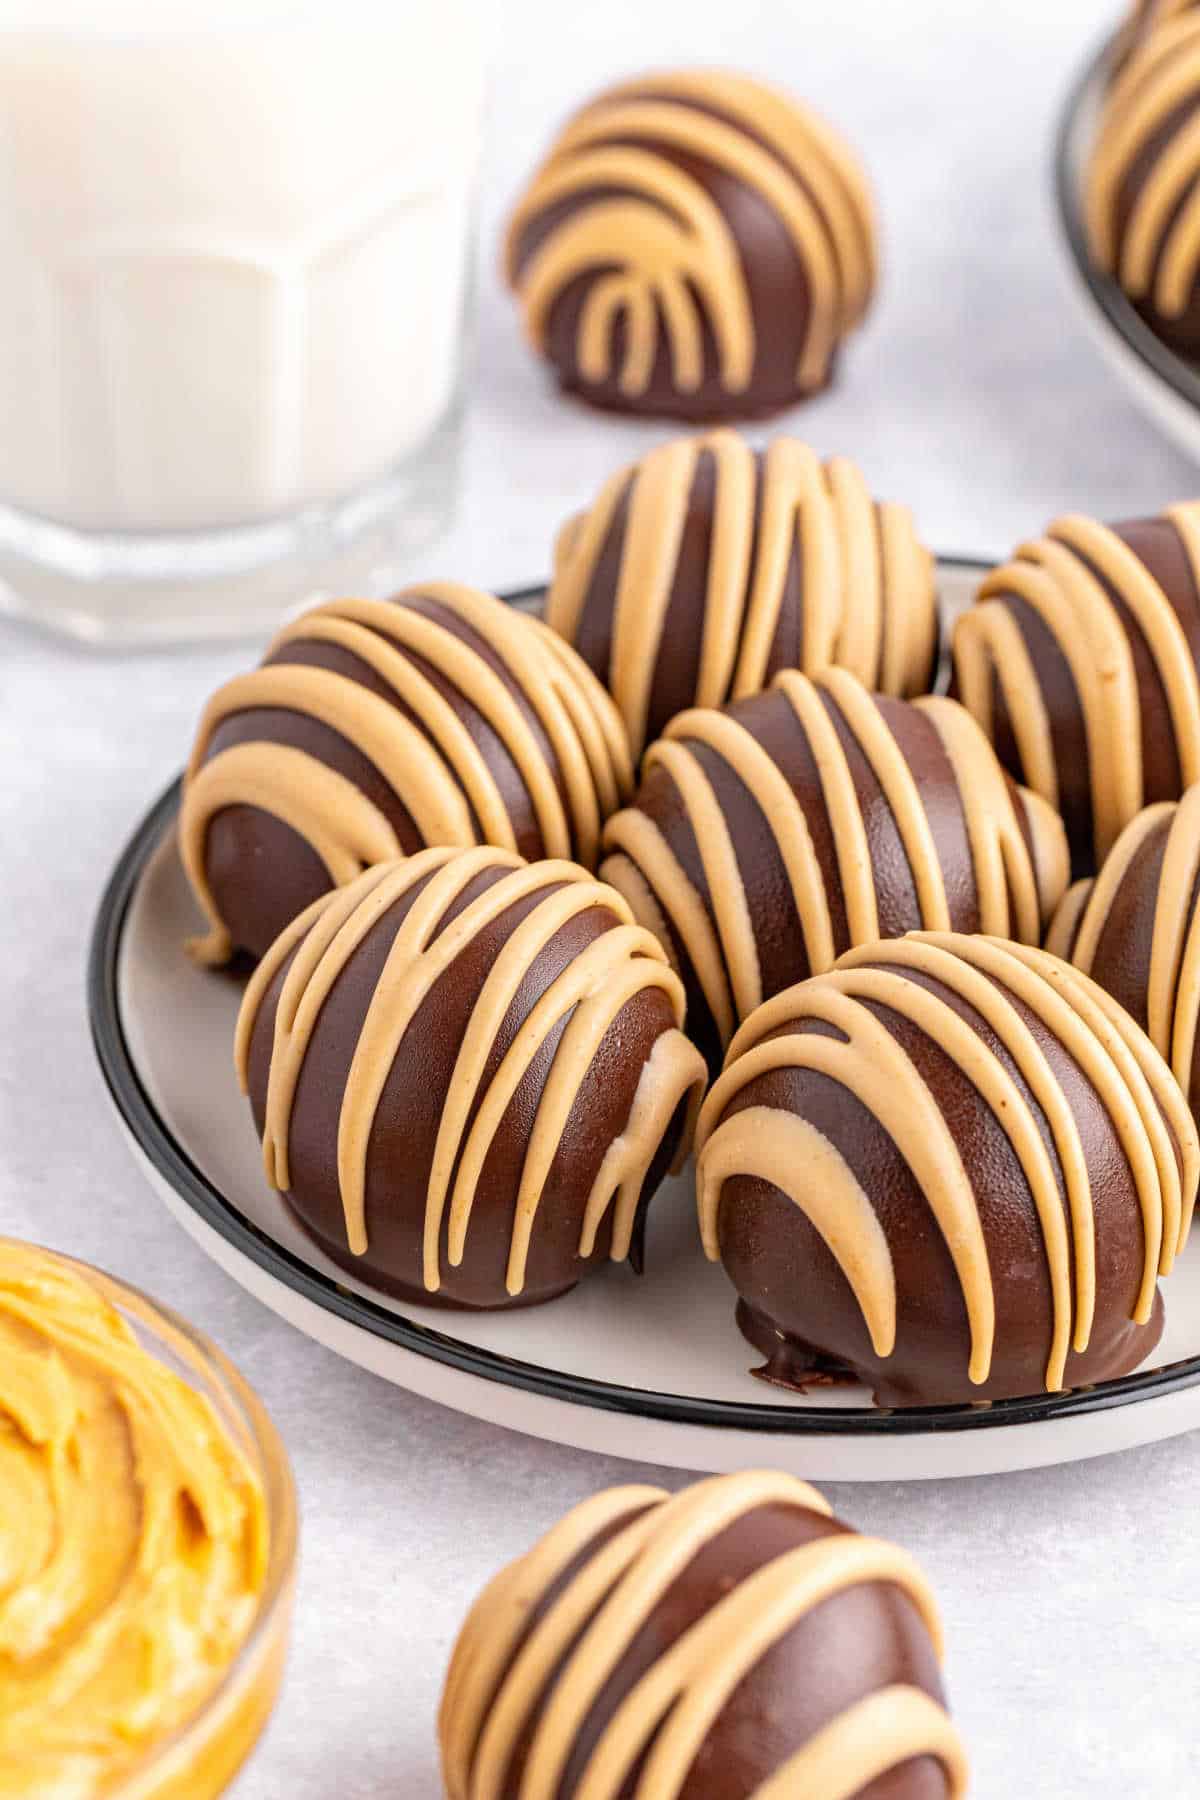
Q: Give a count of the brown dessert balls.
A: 10